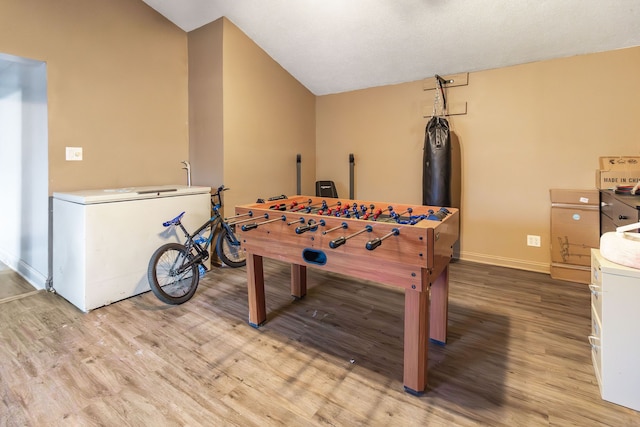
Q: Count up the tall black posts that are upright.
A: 2